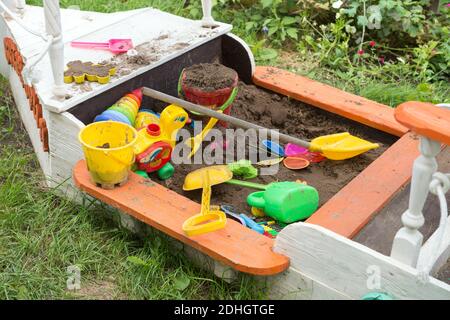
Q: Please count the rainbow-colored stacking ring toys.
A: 1